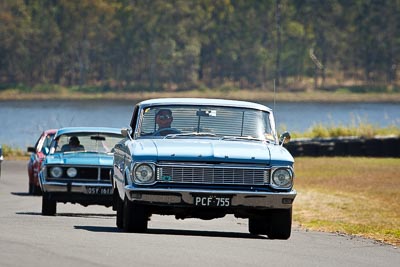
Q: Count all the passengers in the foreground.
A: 1